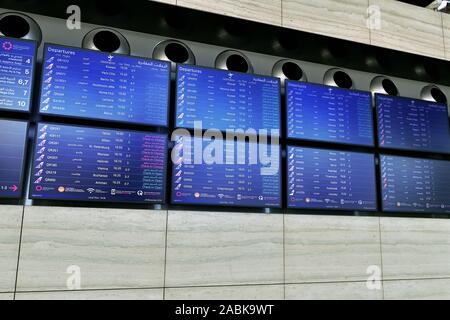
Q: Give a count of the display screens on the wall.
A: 10